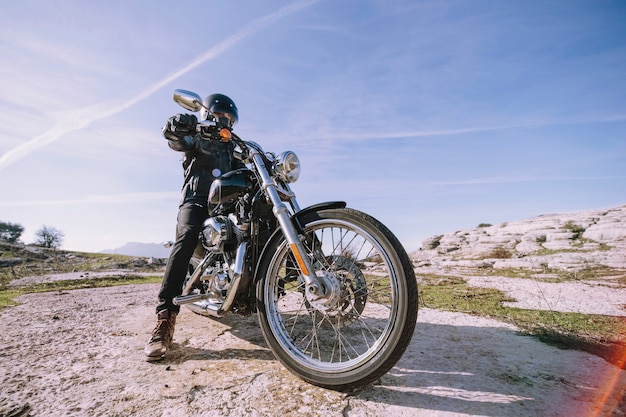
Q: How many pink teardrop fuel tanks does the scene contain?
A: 0